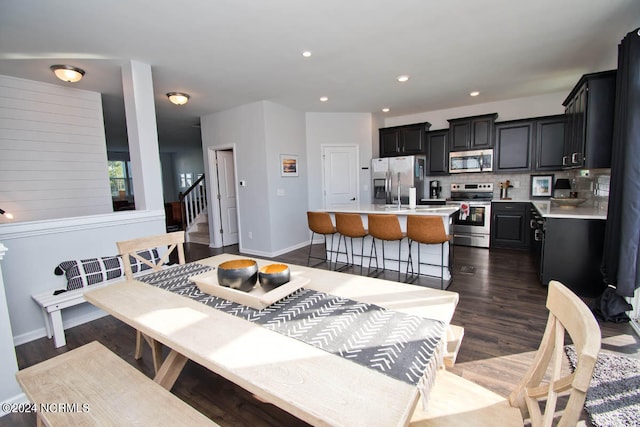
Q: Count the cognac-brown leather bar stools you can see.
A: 4